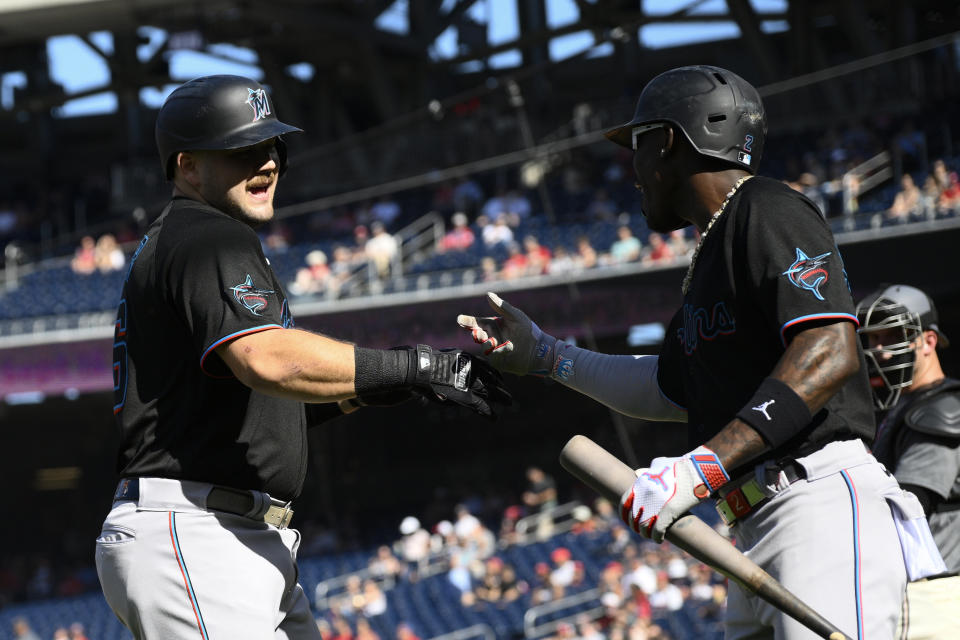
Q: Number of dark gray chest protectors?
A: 1